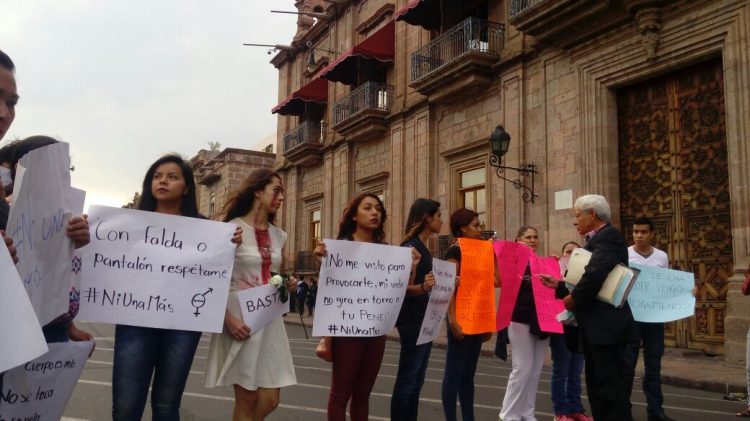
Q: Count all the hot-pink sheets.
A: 2